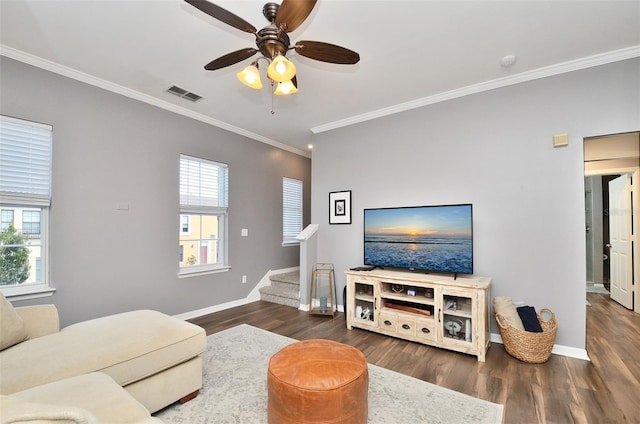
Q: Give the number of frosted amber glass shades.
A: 3